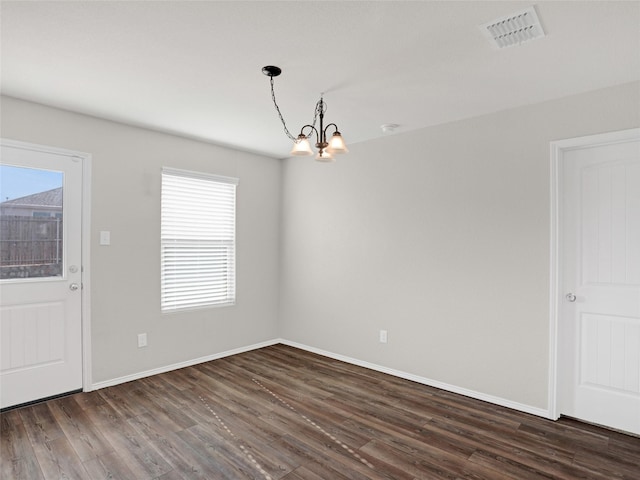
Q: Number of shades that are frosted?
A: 3